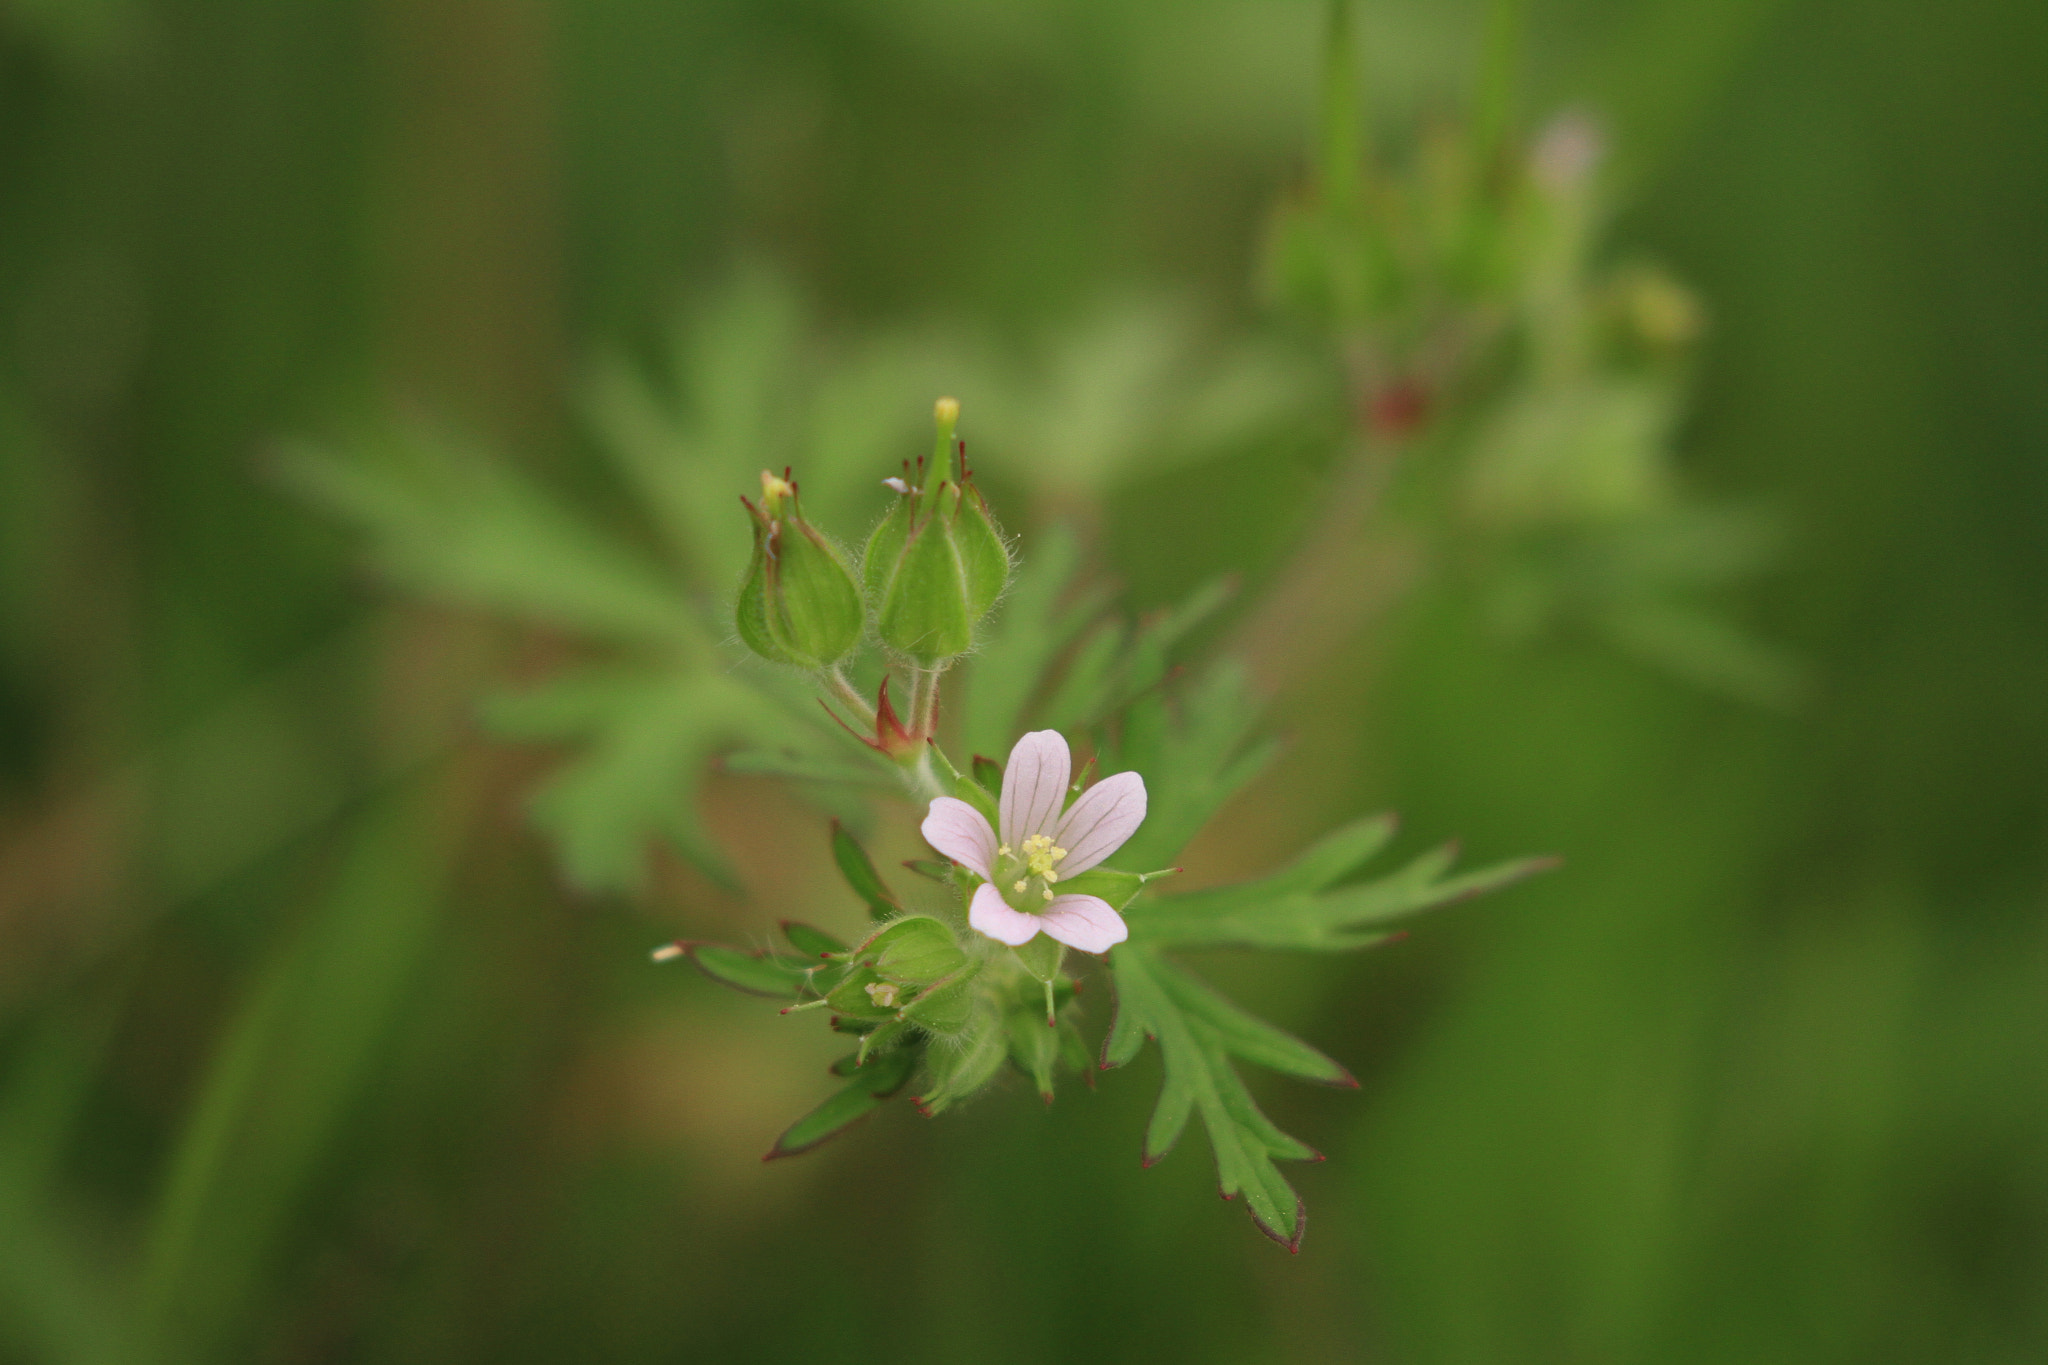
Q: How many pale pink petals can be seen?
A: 5